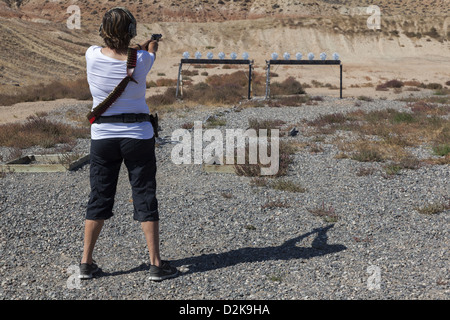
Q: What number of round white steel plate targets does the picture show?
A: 12